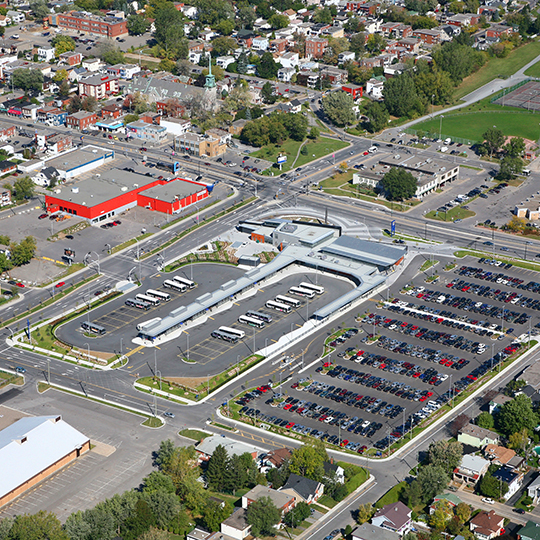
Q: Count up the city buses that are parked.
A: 14